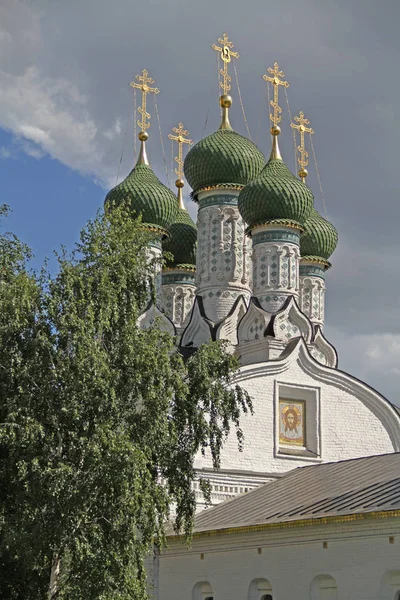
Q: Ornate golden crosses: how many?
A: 5